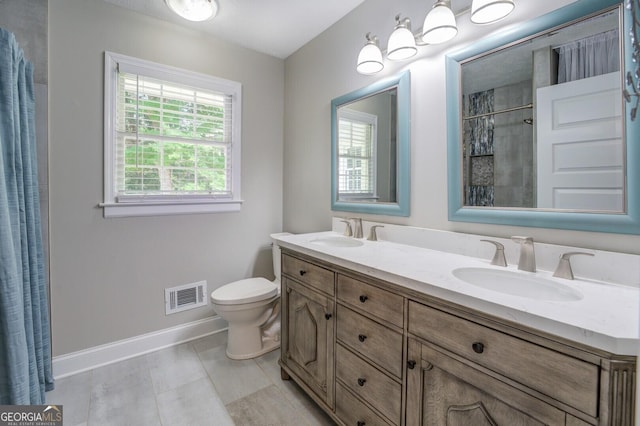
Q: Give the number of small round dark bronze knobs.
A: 8